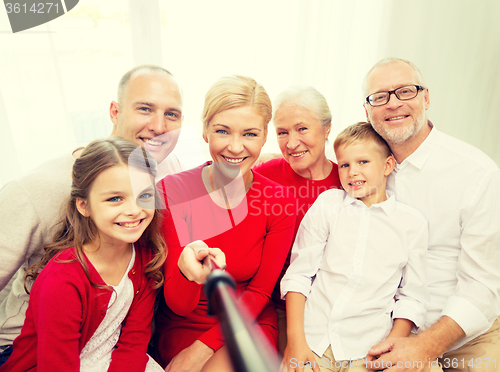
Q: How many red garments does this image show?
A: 3